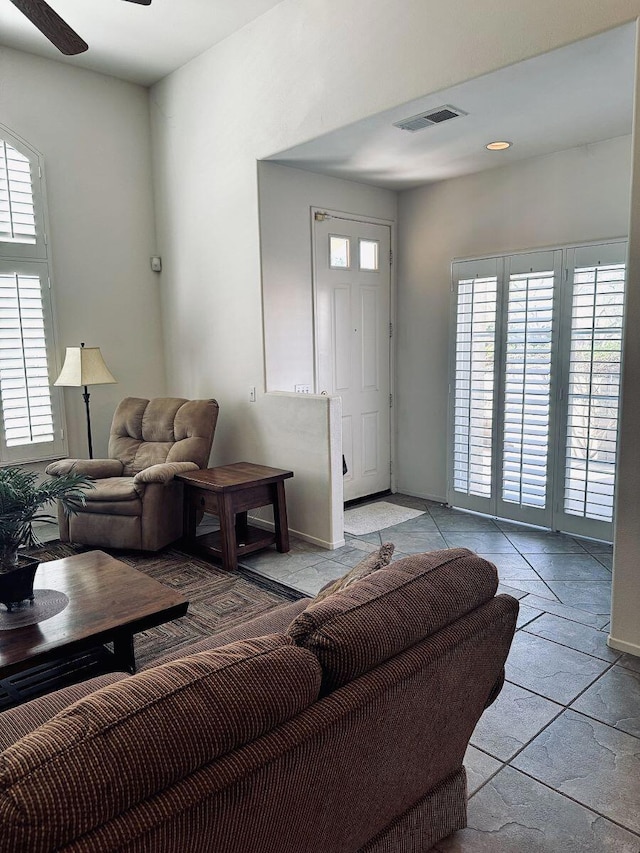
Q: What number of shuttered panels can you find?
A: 5